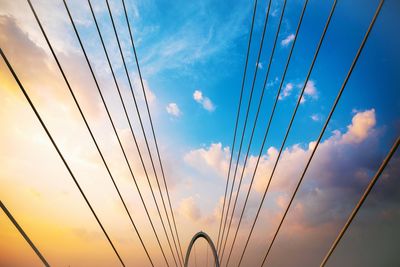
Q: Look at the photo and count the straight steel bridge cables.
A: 14